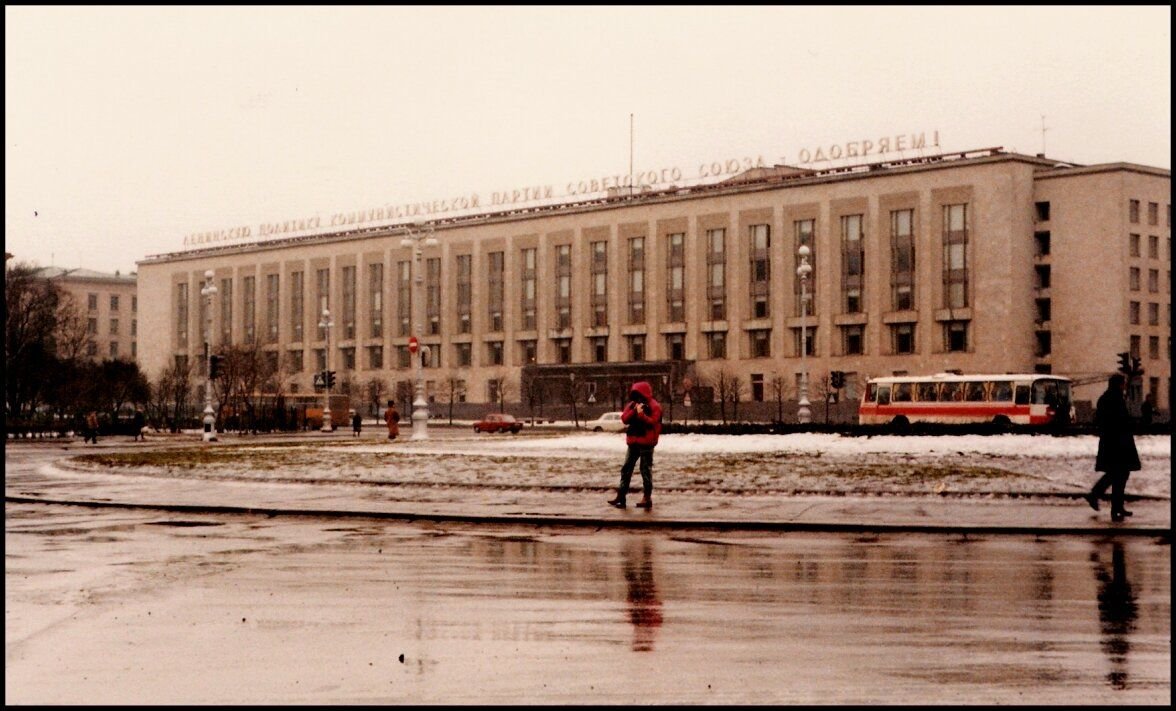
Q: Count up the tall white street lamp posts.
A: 4